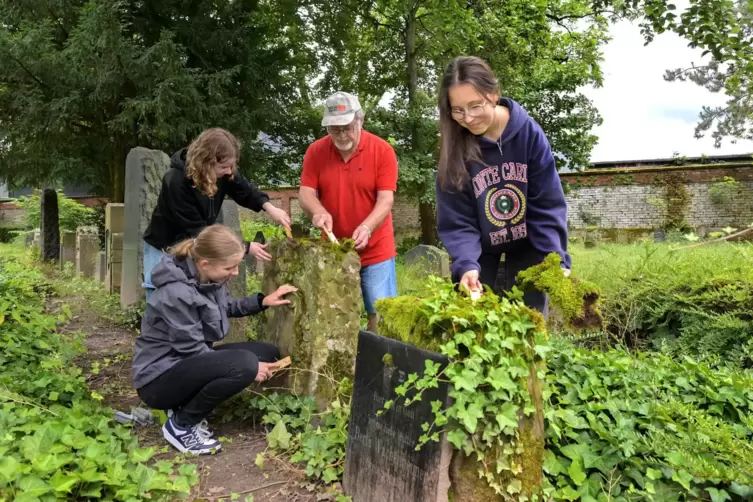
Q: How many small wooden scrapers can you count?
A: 4